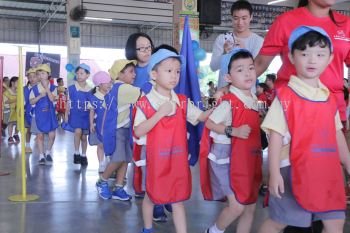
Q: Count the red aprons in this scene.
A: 3